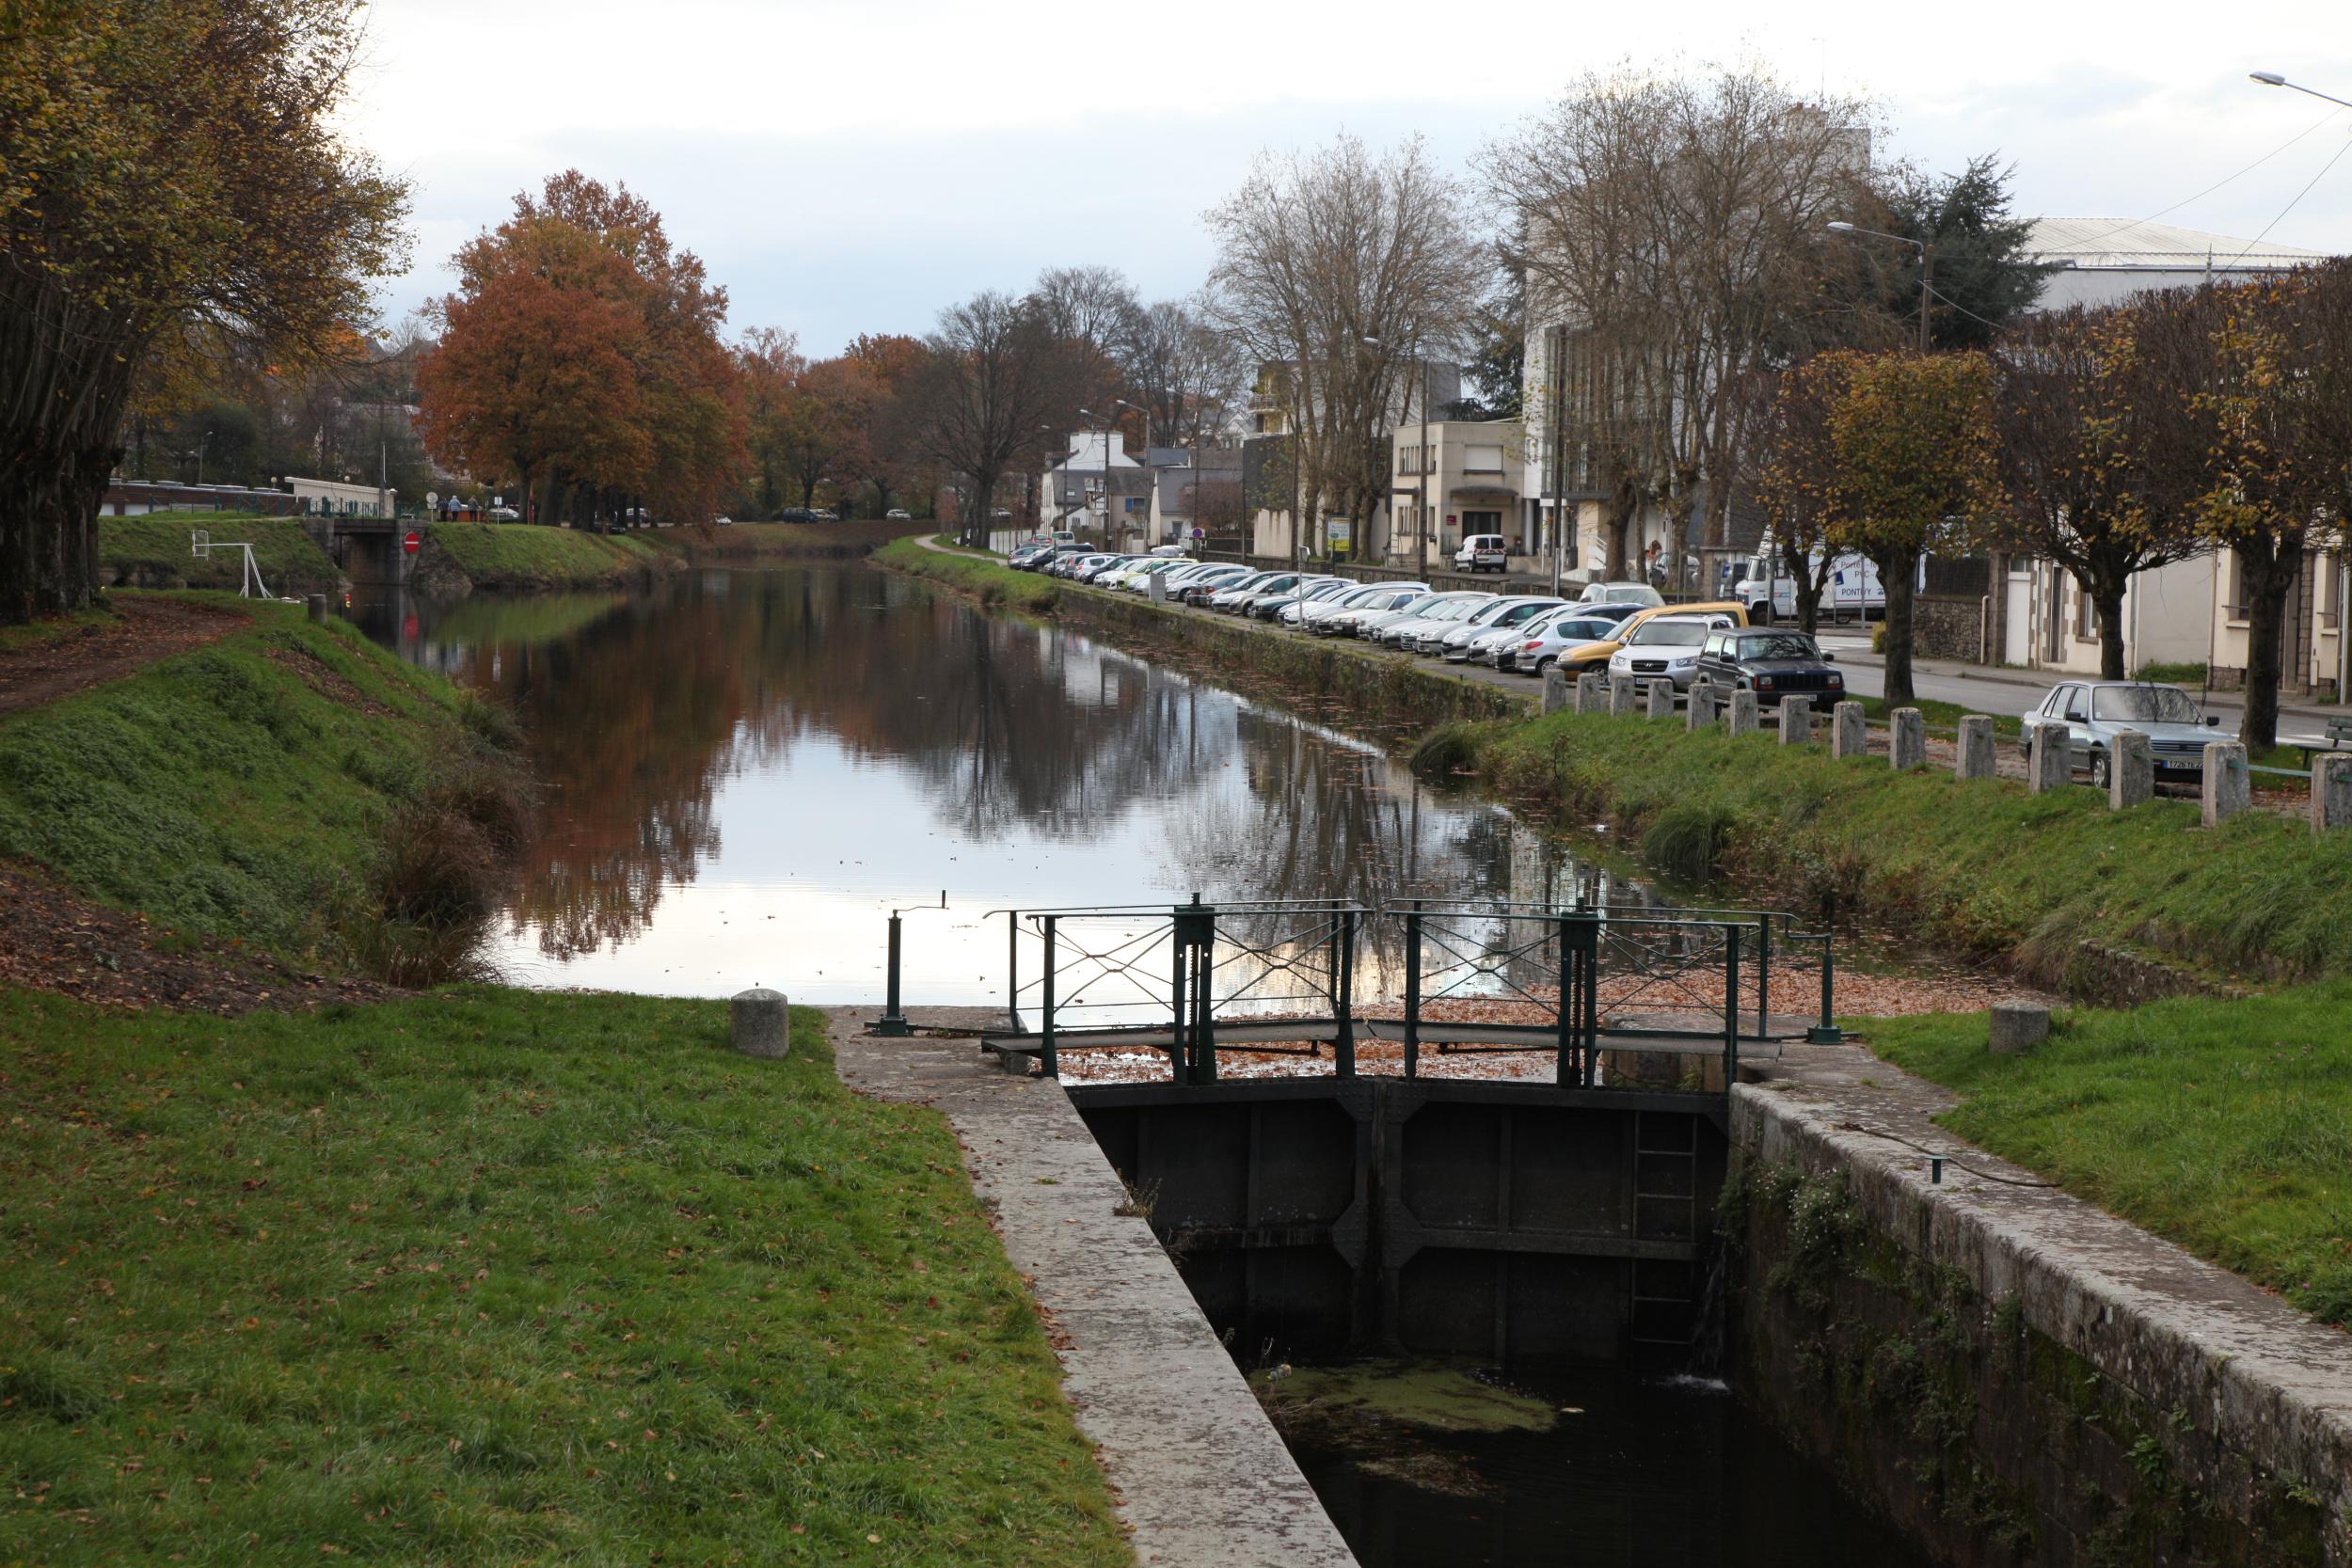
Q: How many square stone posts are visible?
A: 14